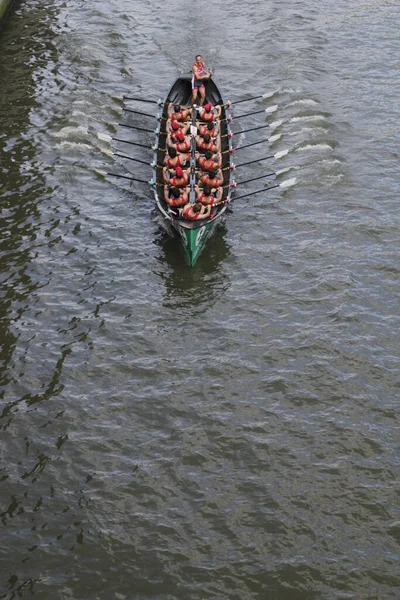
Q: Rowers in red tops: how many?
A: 13